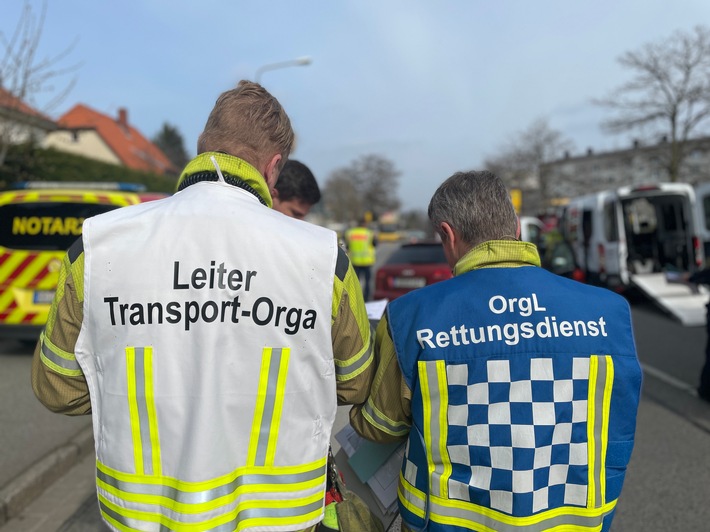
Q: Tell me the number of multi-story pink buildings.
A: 0